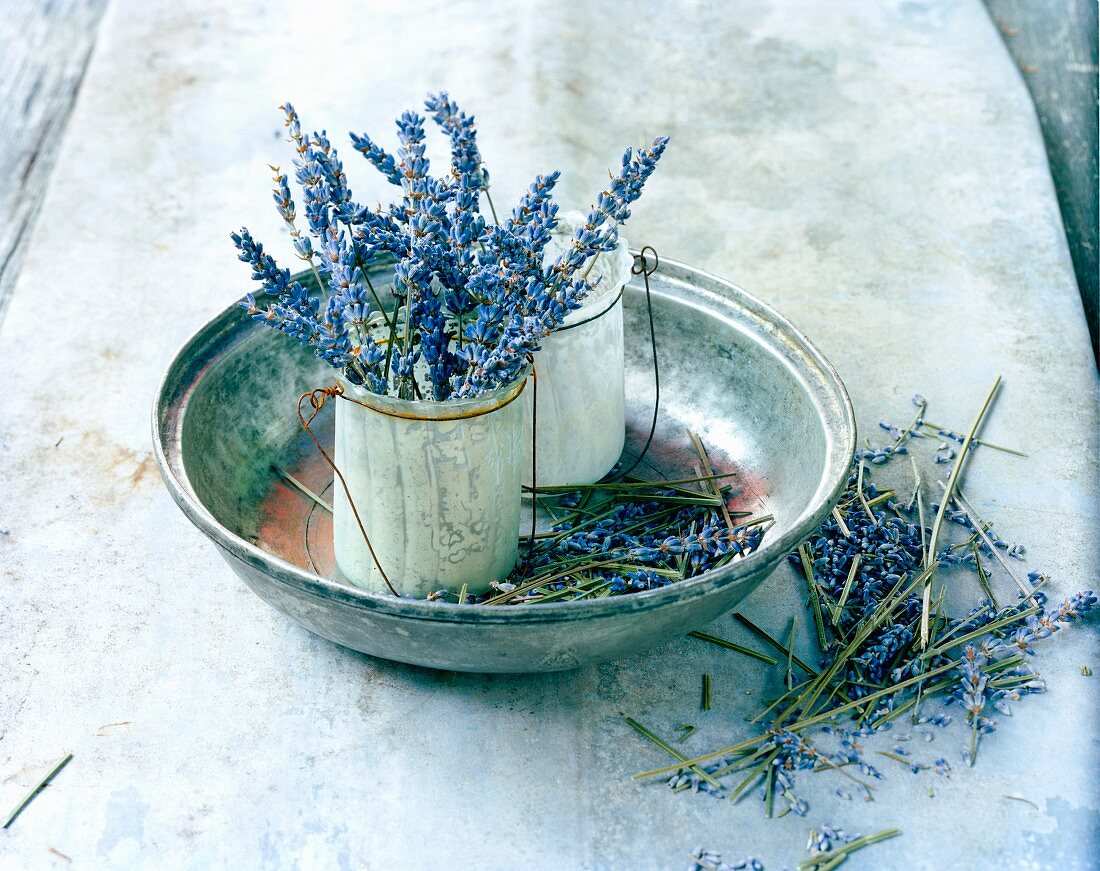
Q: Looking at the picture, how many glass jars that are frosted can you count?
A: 2